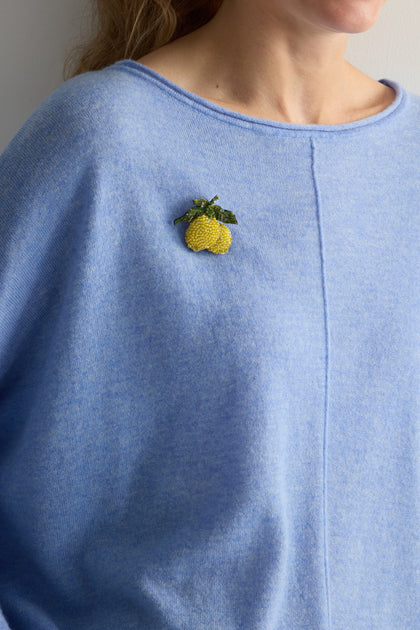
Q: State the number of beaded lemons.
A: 2